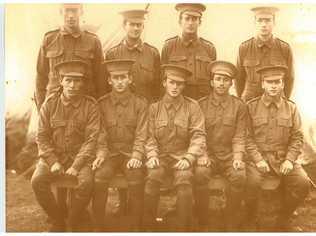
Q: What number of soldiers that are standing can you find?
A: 4